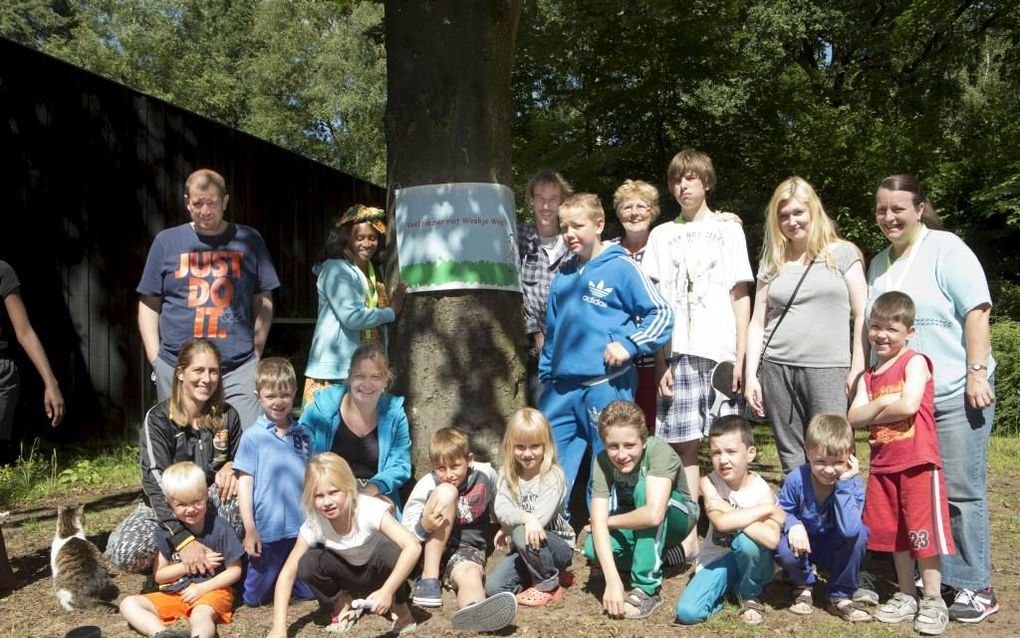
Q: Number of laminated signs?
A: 1